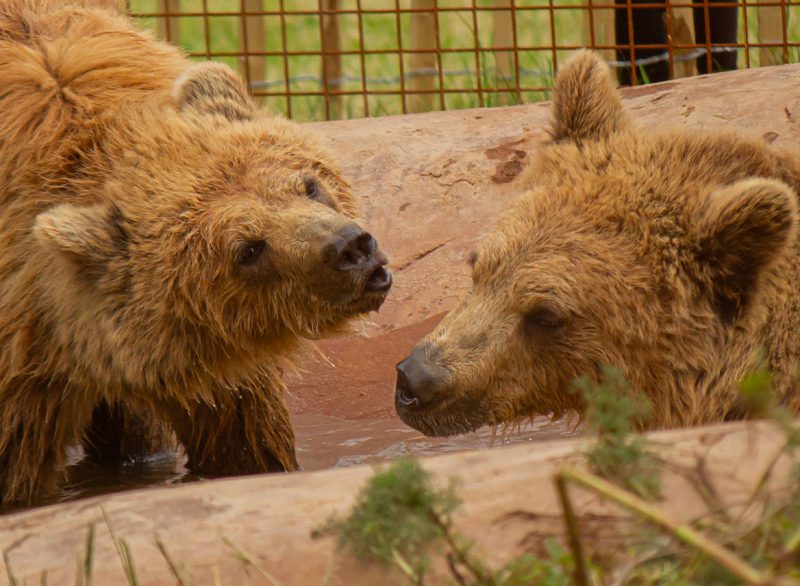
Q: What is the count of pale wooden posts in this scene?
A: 8